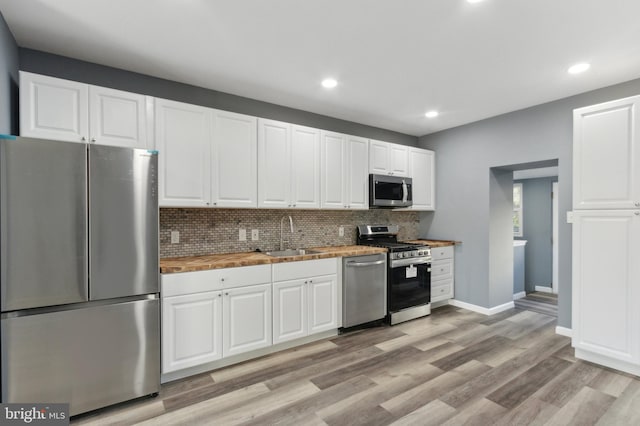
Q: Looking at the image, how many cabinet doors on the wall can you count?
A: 11